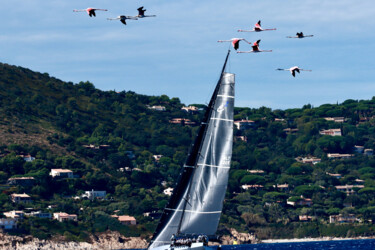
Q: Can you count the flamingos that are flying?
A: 8